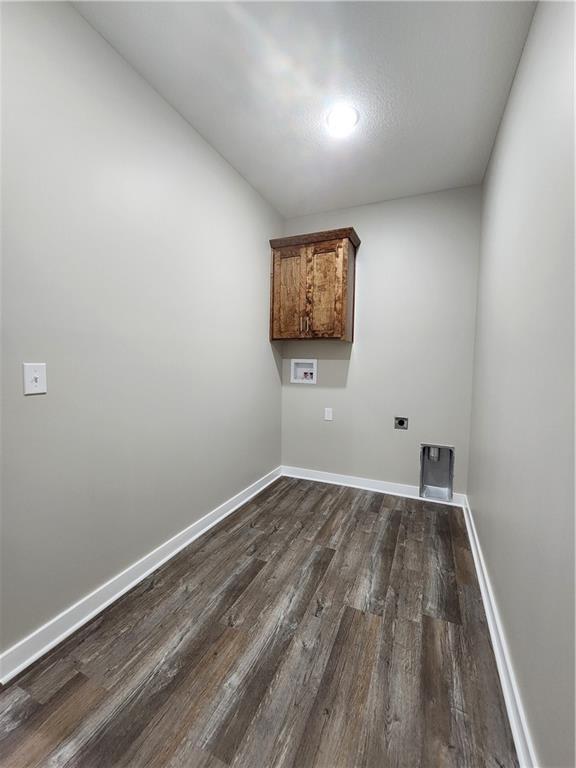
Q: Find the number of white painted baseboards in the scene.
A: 3